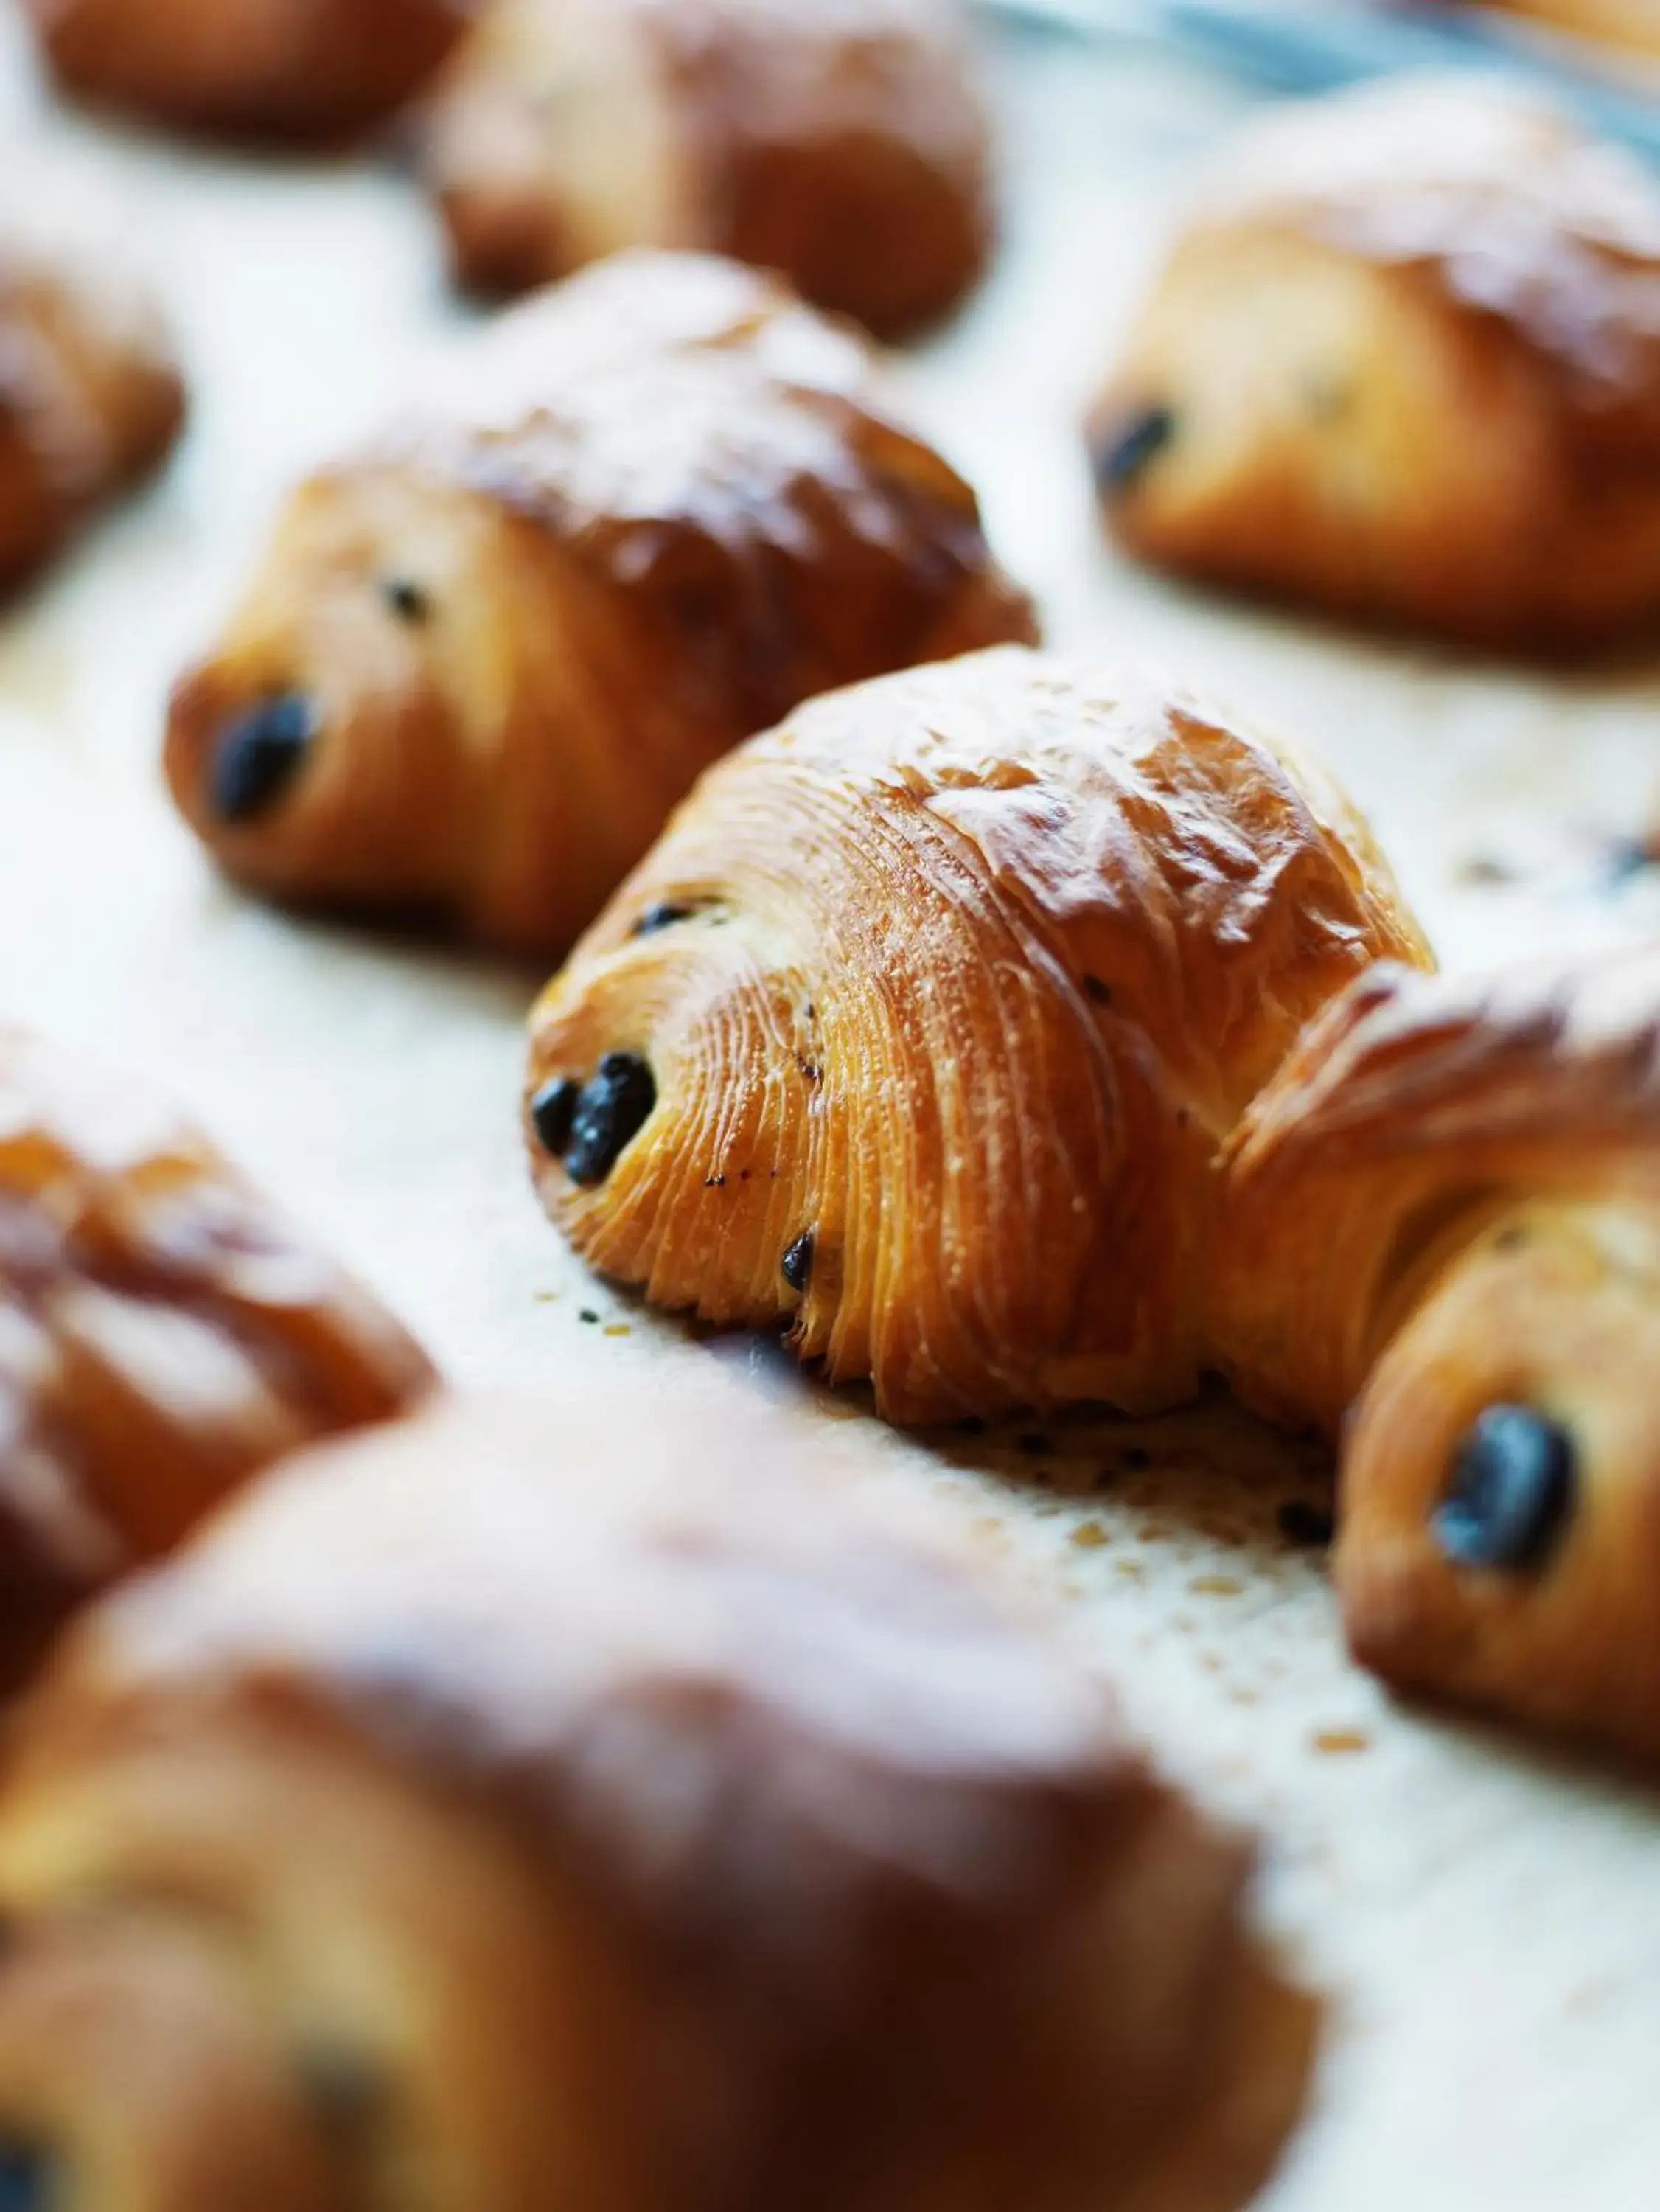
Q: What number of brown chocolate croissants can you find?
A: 9